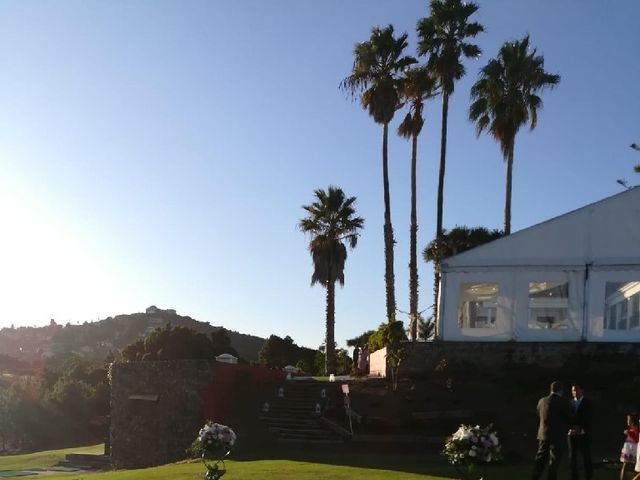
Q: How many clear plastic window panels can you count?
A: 3